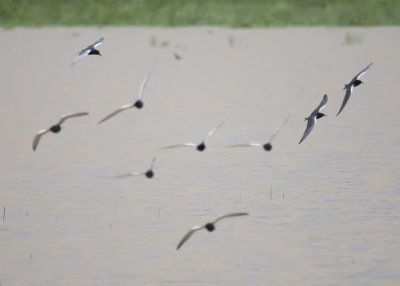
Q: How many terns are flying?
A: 9